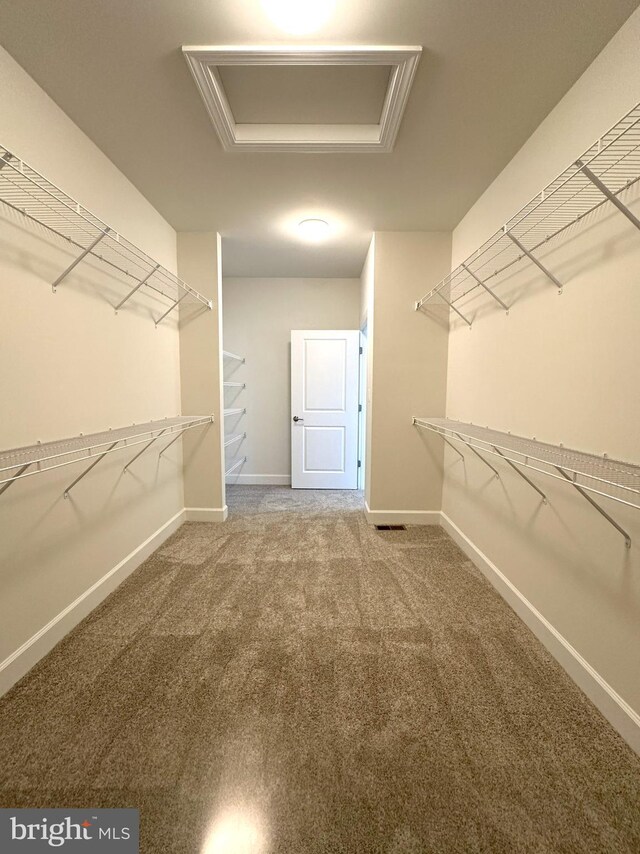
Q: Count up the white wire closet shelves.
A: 9